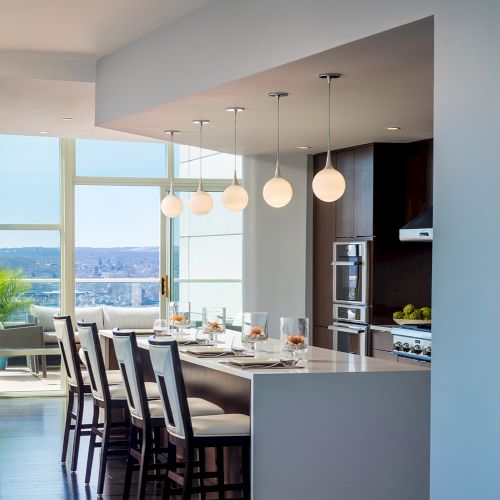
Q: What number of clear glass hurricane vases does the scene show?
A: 4